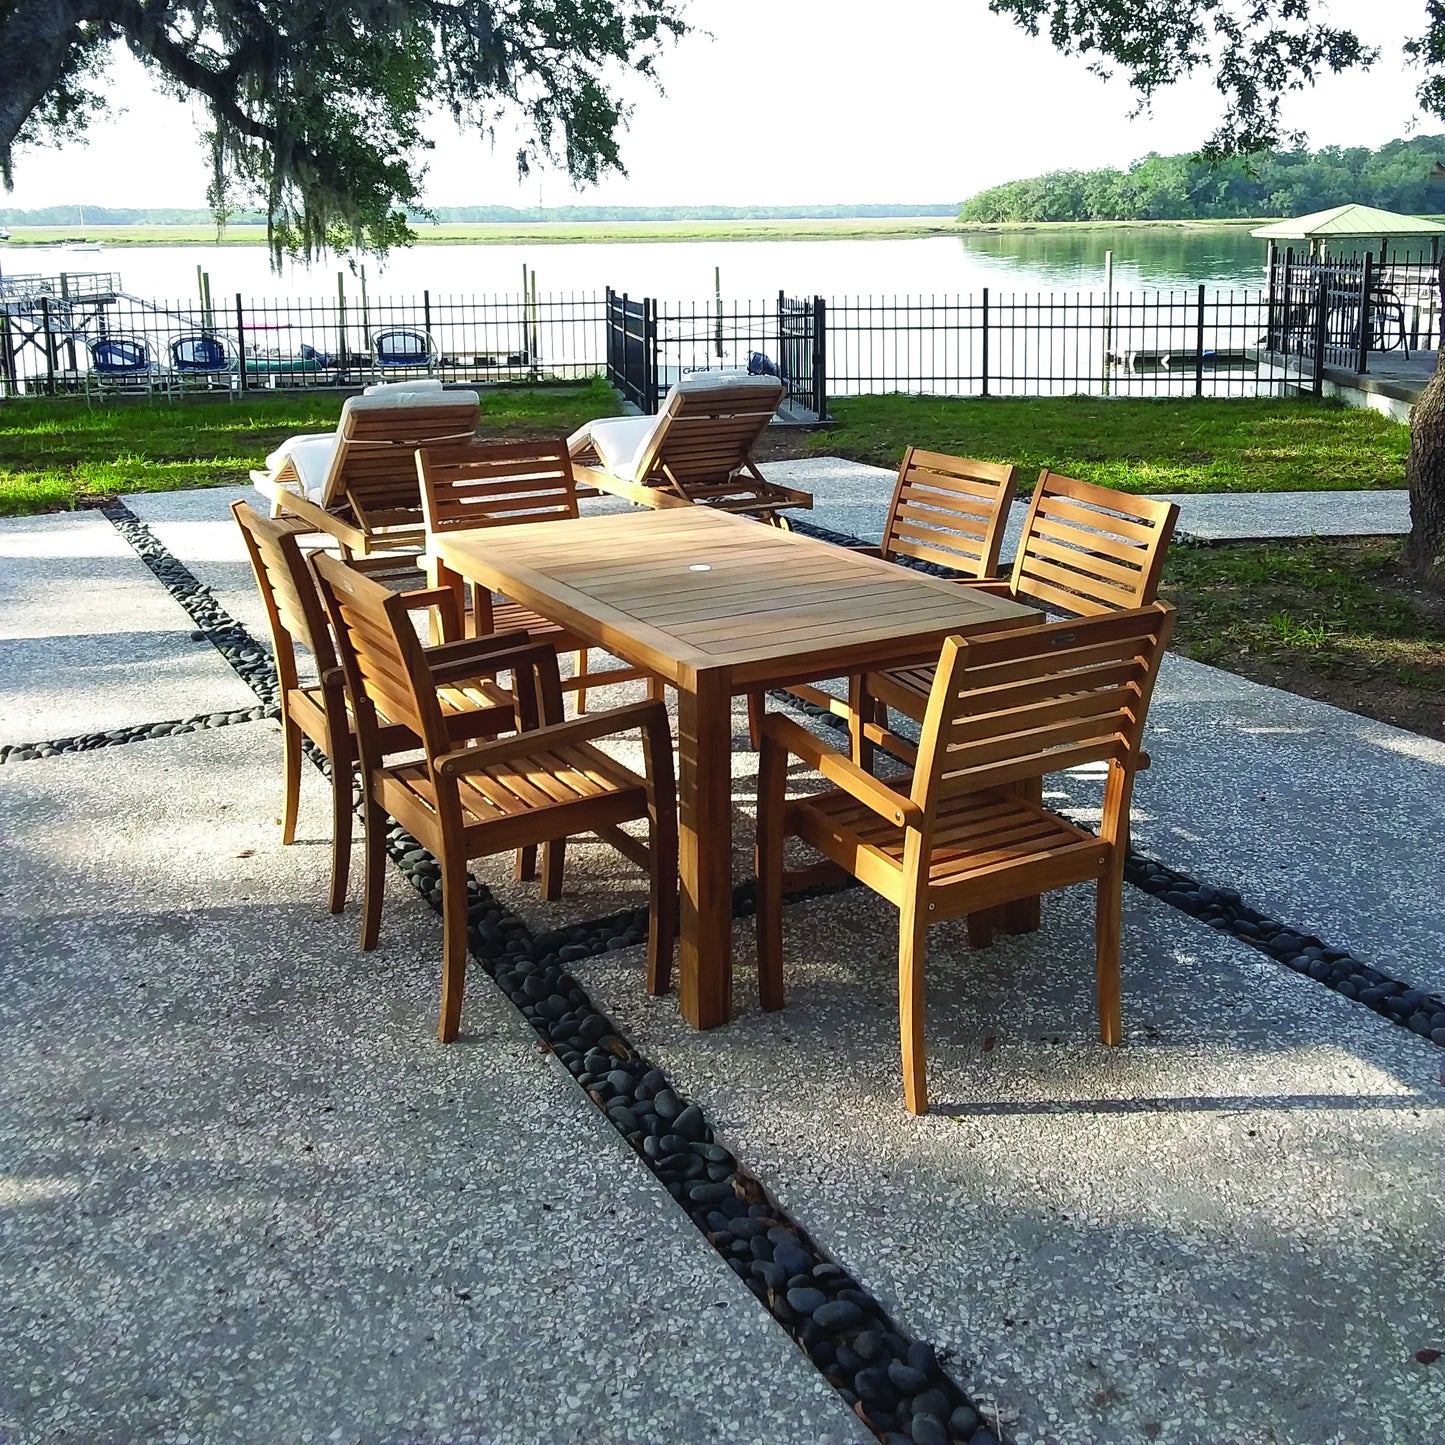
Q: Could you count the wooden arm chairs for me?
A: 6